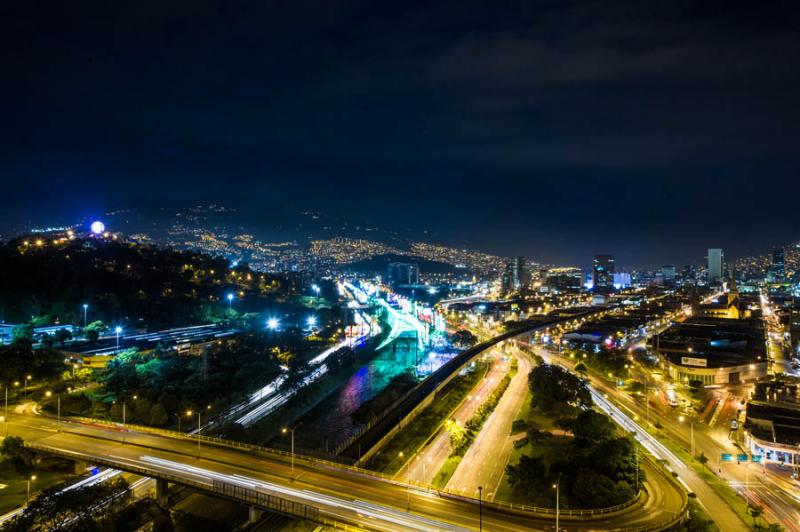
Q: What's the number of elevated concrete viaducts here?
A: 2